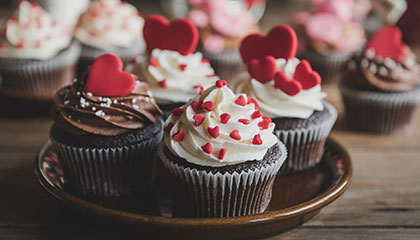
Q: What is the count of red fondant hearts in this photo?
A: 7